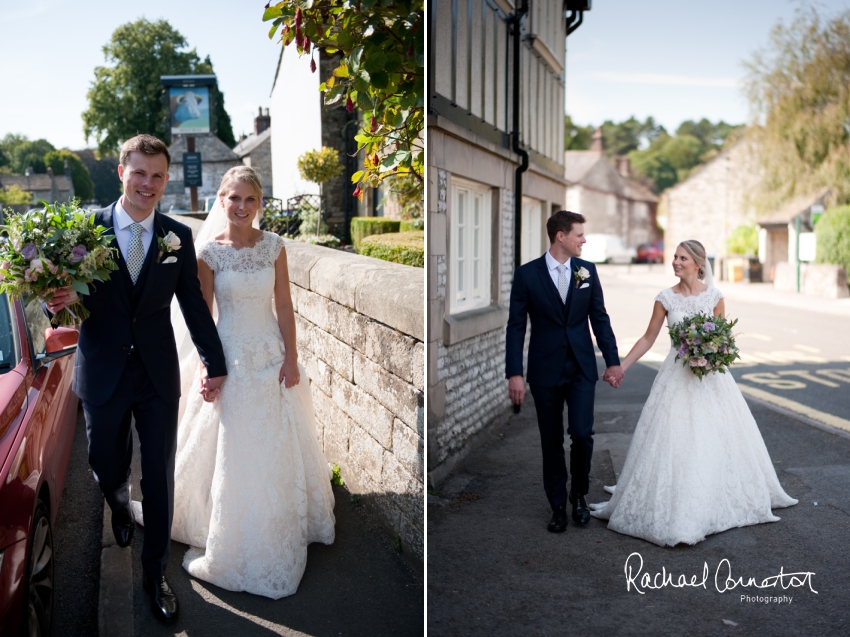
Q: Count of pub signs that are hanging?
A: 1